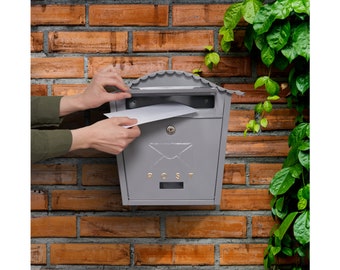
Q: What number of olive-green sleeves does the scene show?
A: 2